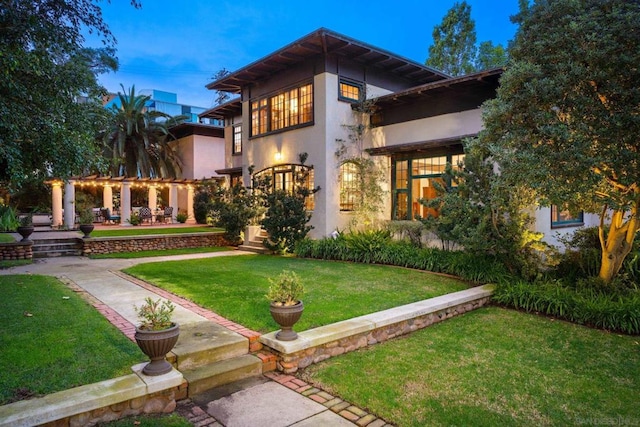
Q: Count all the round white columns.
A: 7